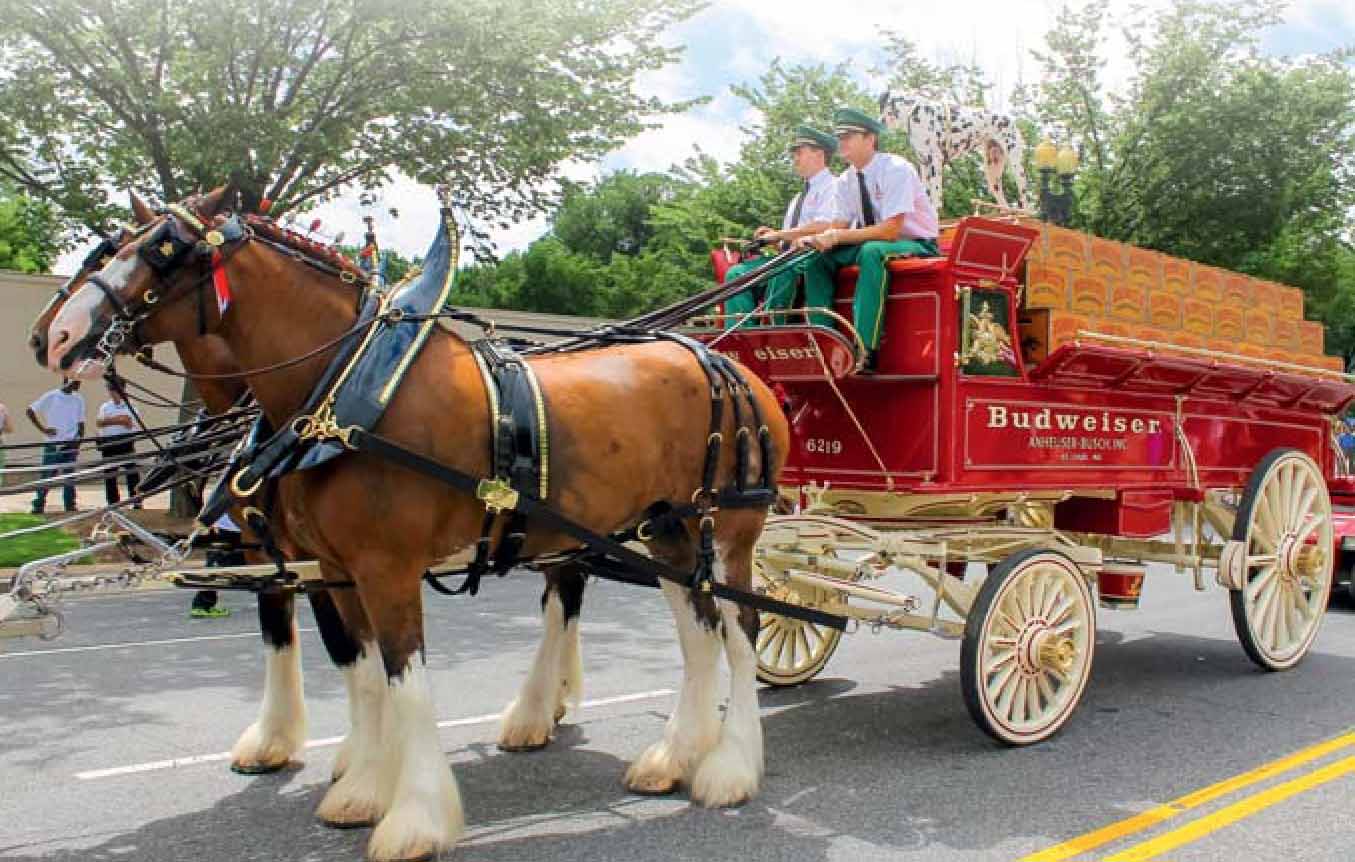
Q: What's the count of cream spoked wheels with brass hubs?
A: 3